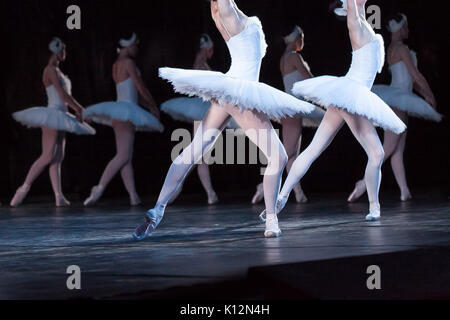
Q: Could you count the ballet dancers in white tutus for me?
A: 7